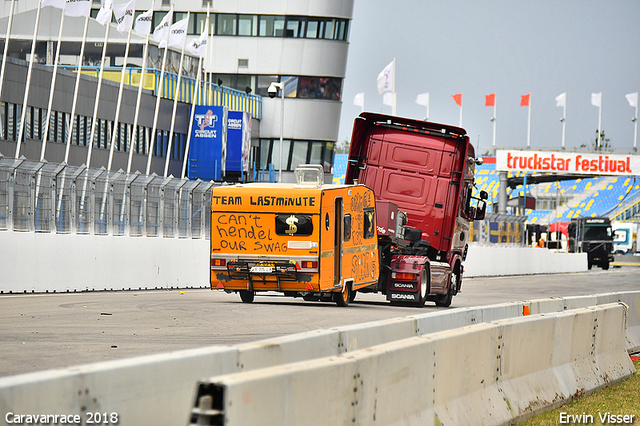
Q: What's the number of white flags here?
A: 15